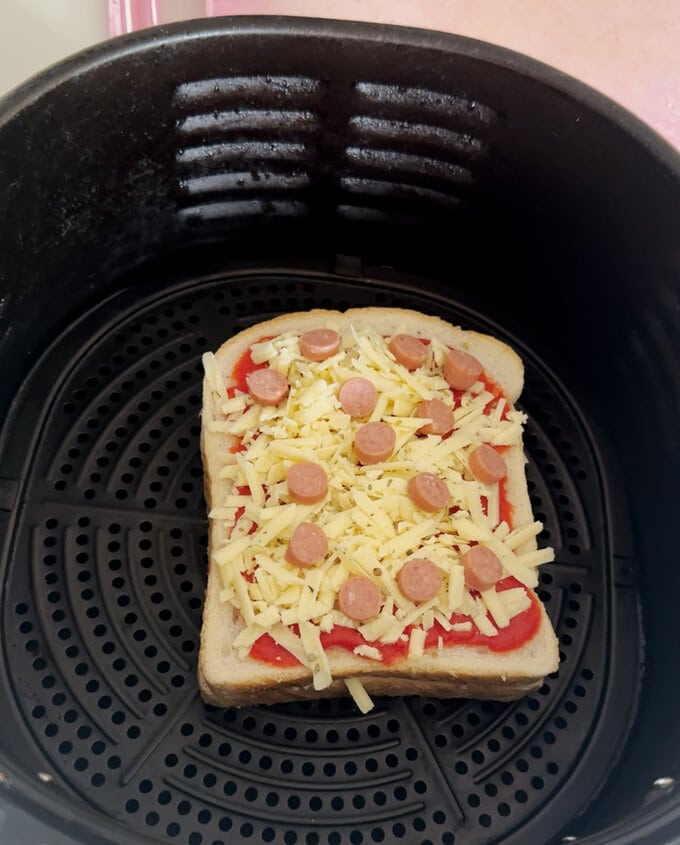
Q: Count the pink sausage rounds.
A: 14